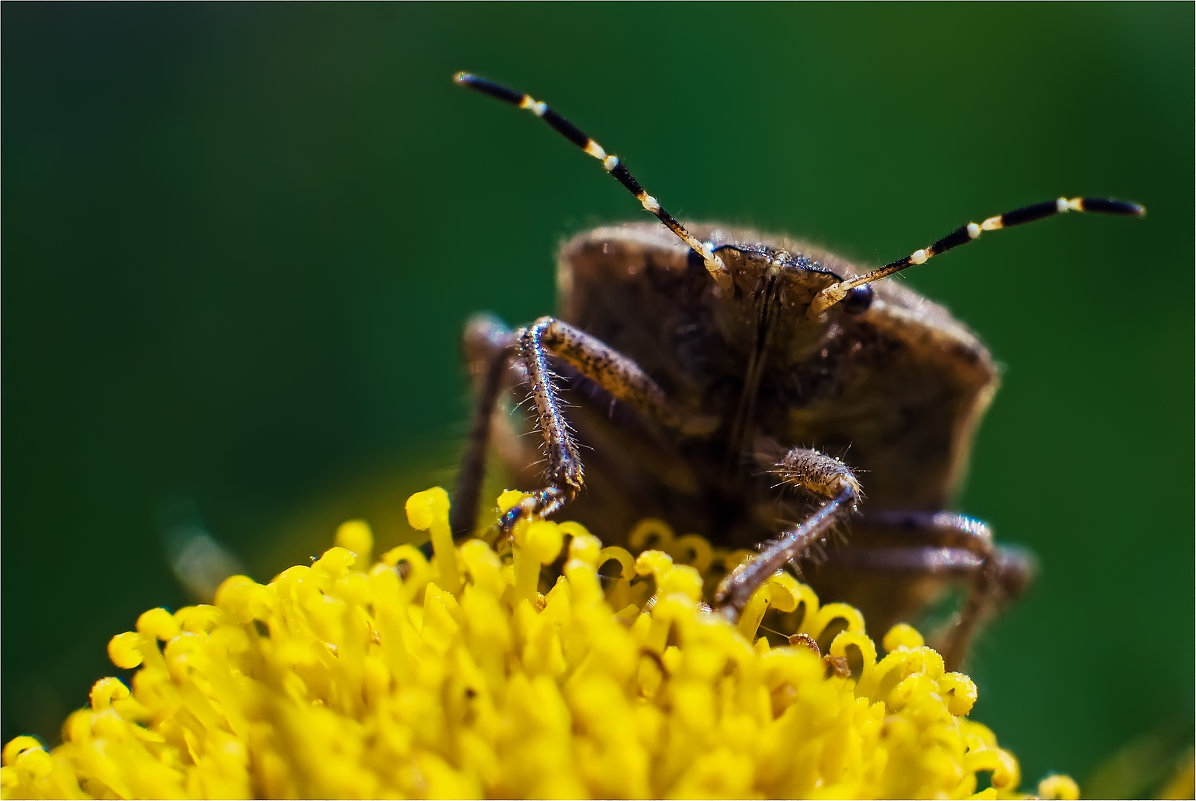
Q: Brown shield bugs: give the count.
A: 1